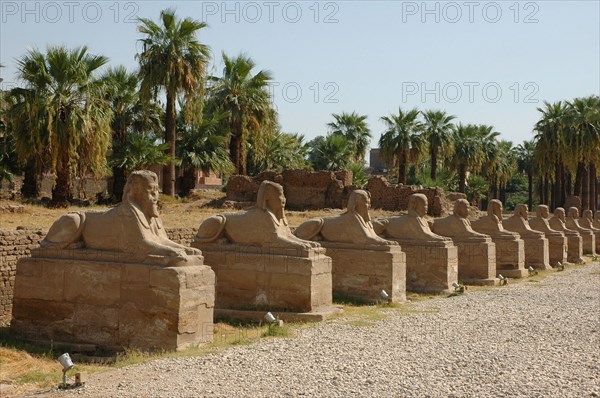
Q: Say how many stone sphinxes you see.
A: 12